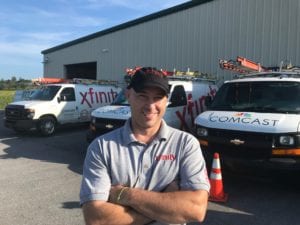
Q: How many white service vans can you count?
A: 3